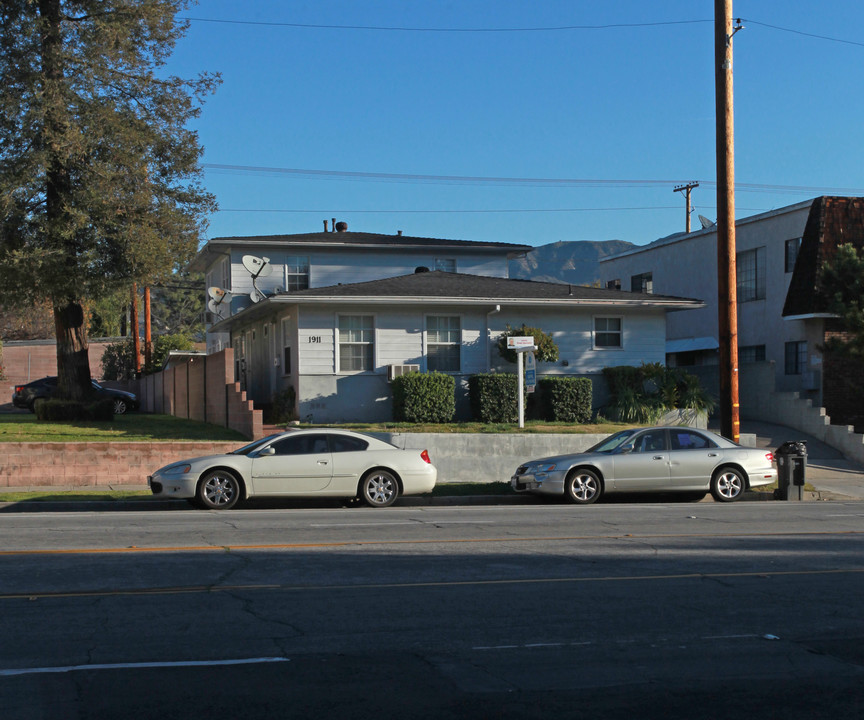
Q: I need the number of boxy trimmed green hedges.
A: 3